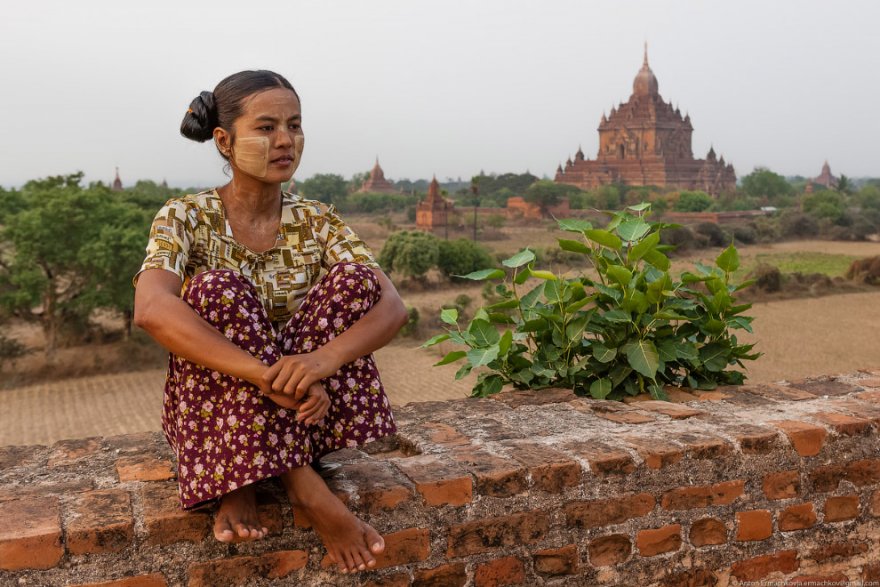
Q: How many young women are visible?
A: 1